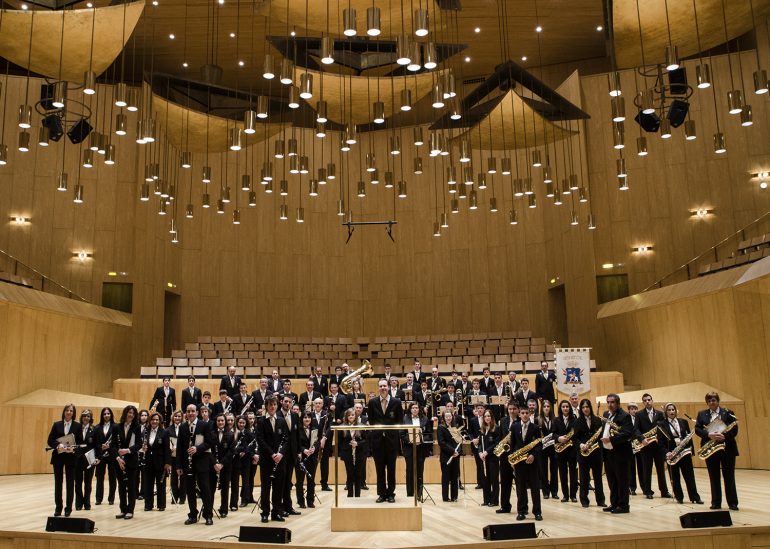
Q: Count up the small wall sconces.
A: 5